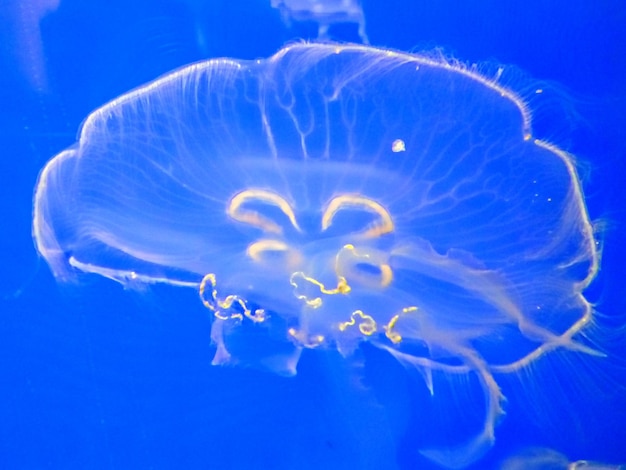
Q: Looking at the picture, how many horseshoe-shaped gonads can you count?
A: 4